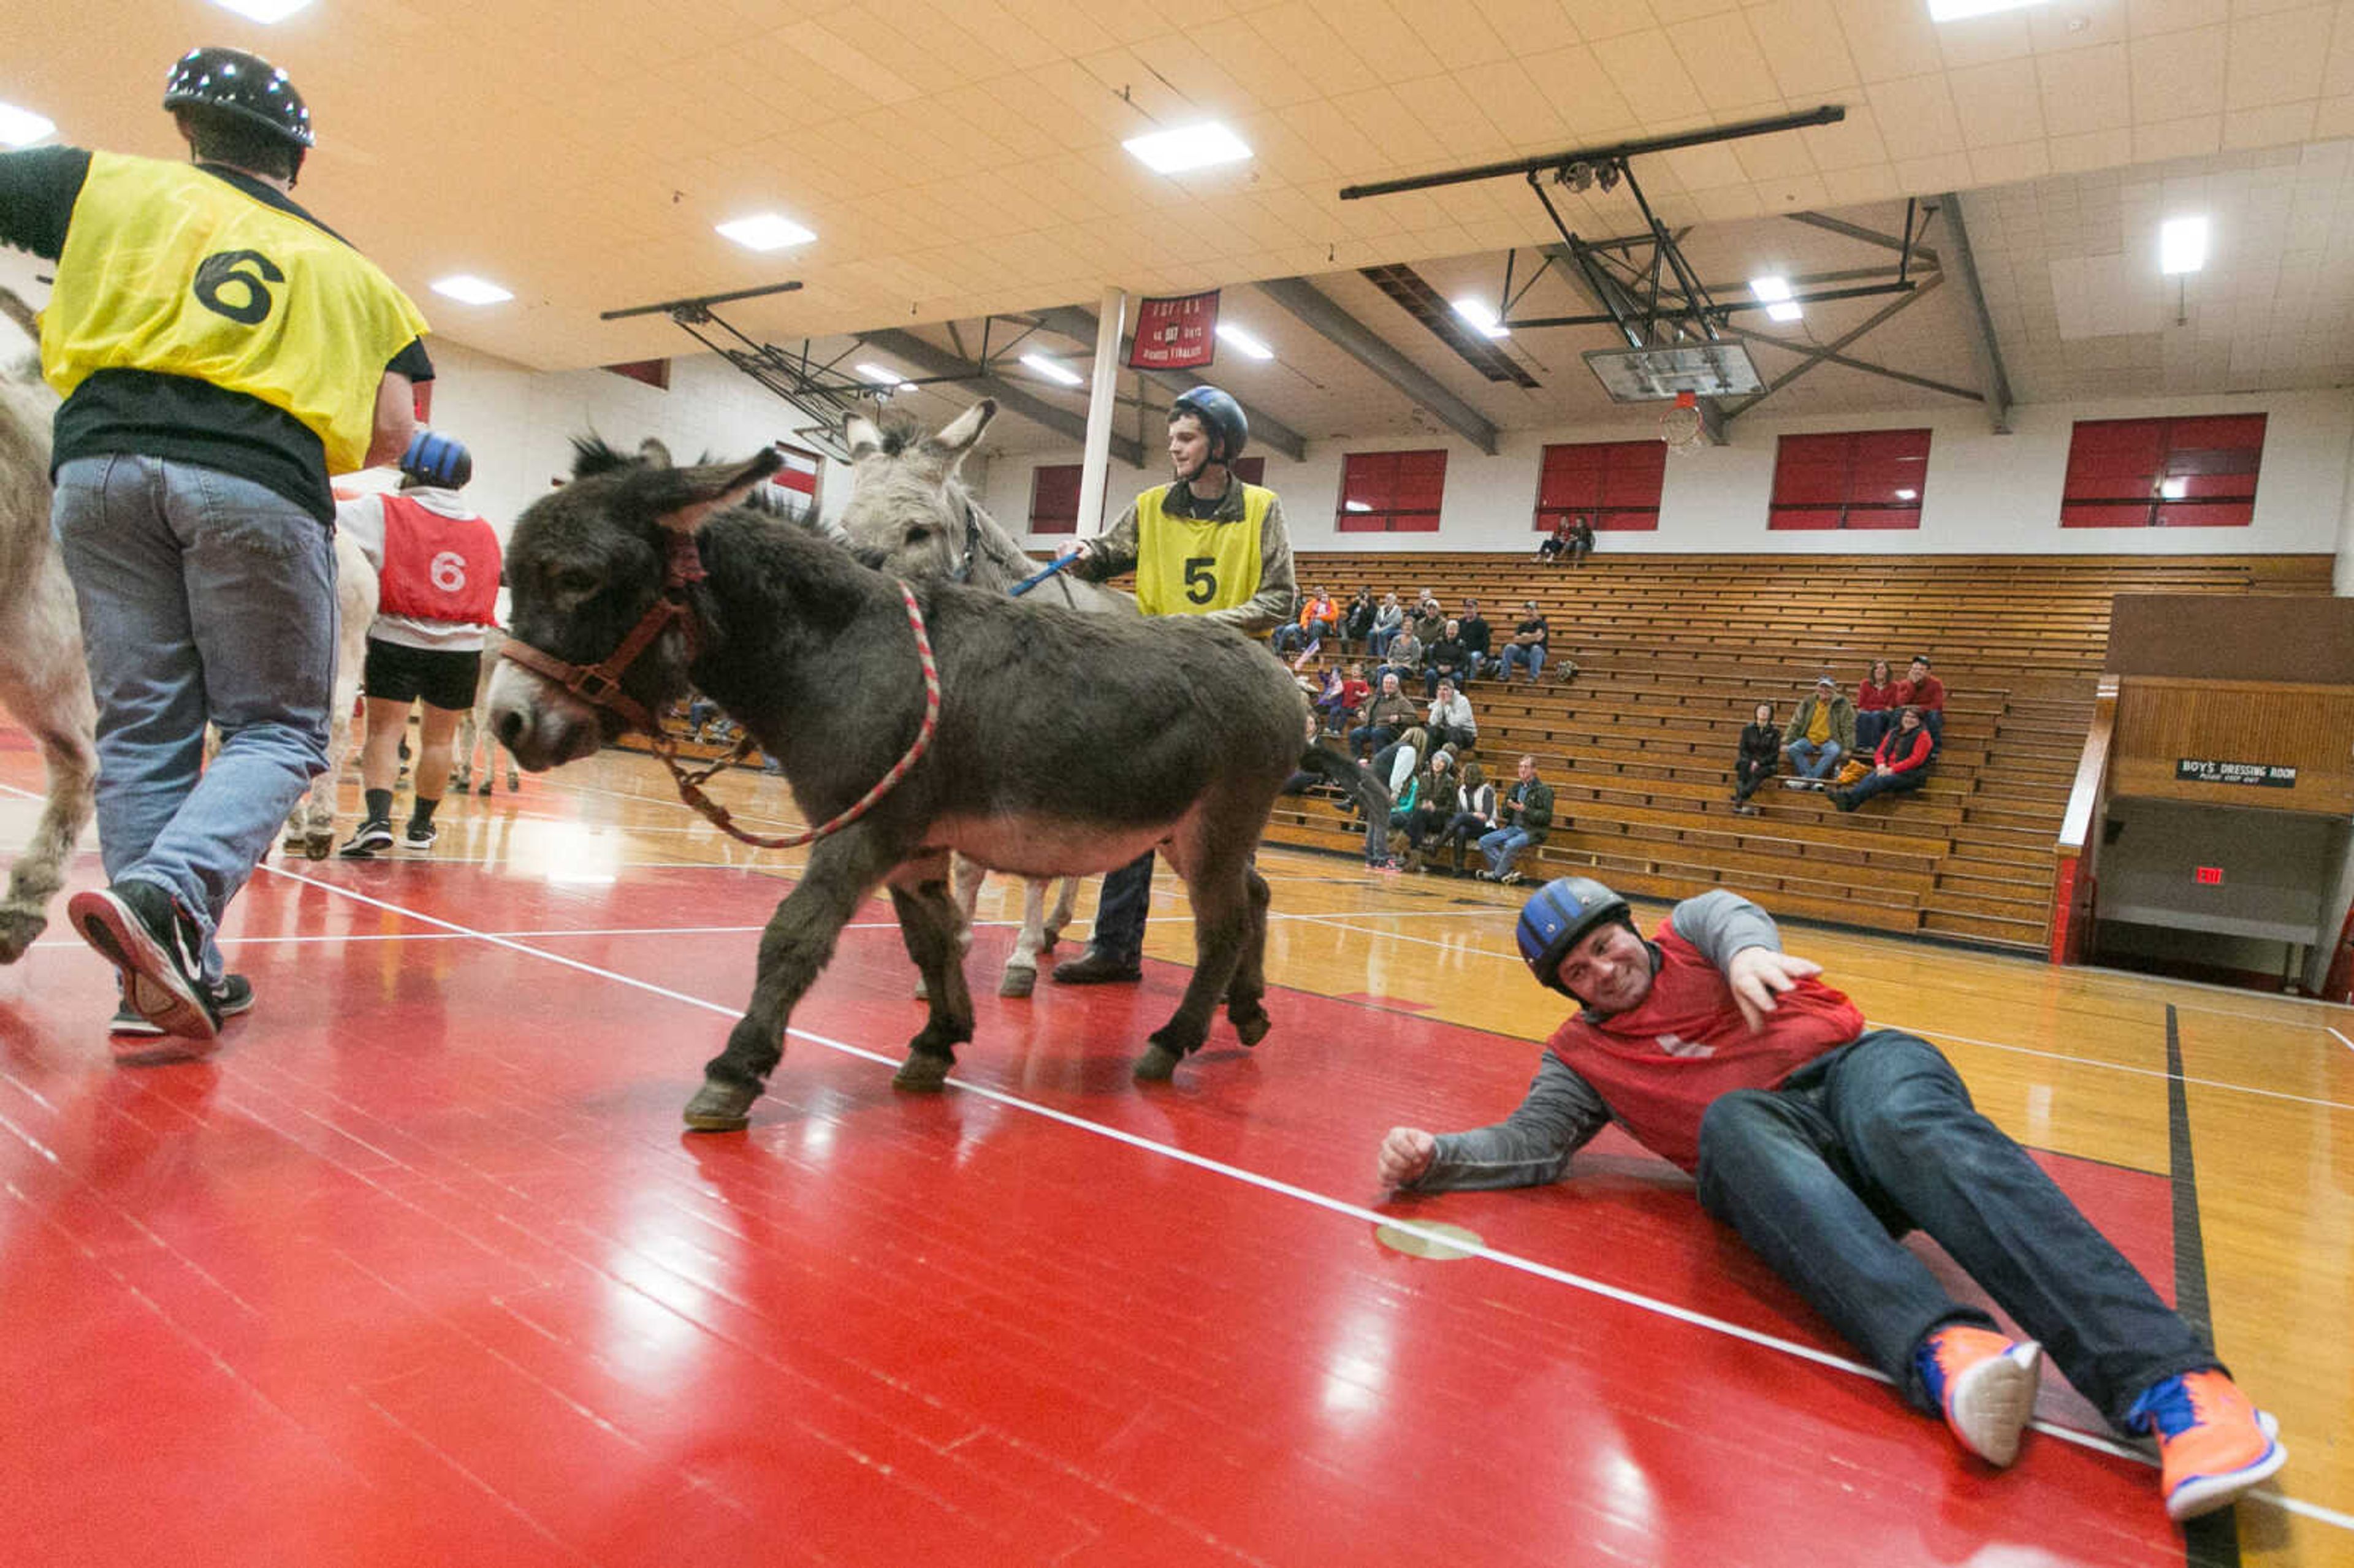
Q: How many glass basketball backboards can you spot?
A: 2